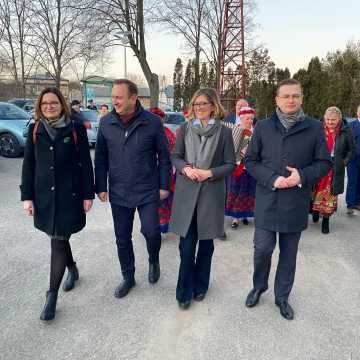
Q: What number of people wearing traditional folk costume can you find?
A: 3